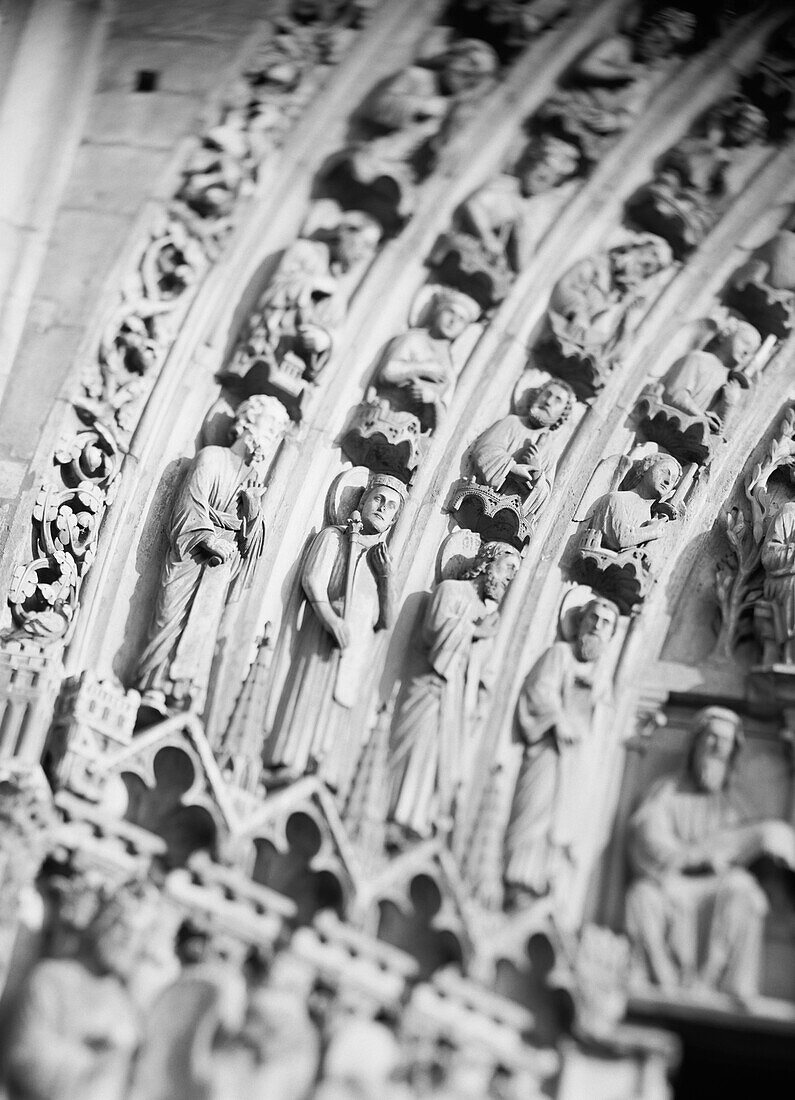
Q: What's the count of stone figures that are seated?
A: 1